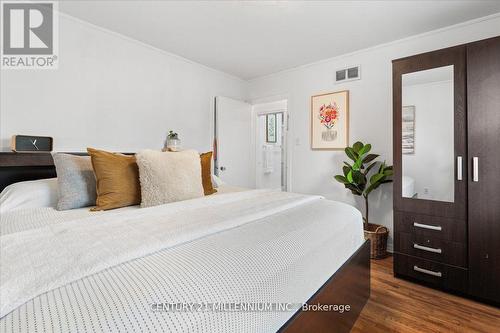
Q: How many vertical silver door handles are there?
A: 2